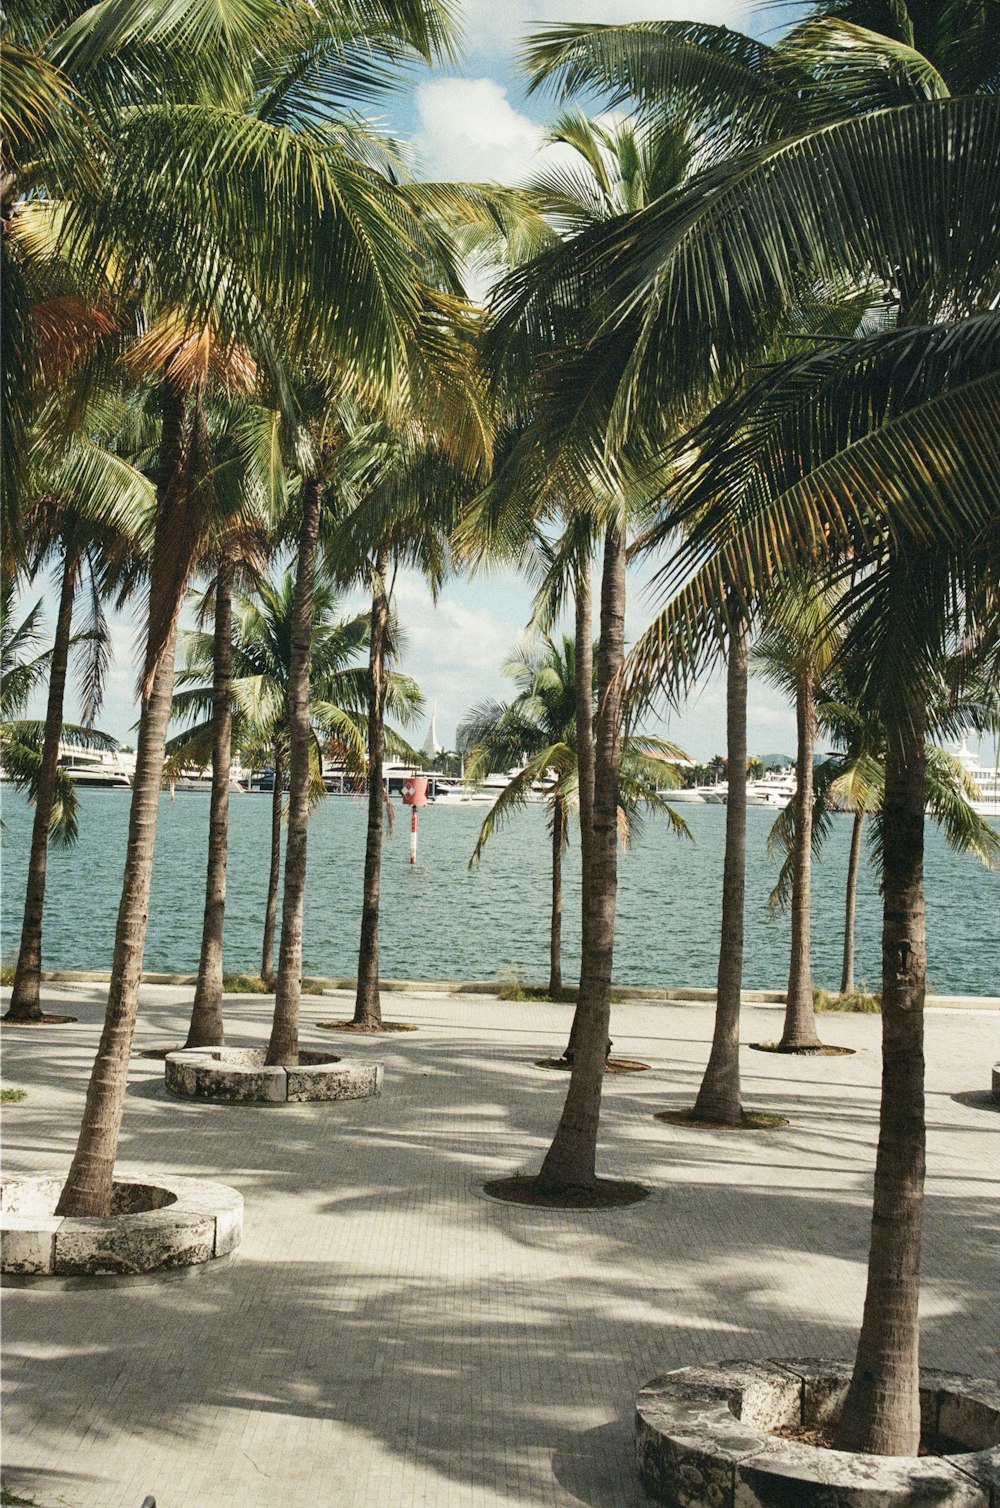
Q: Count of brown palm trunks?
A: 13